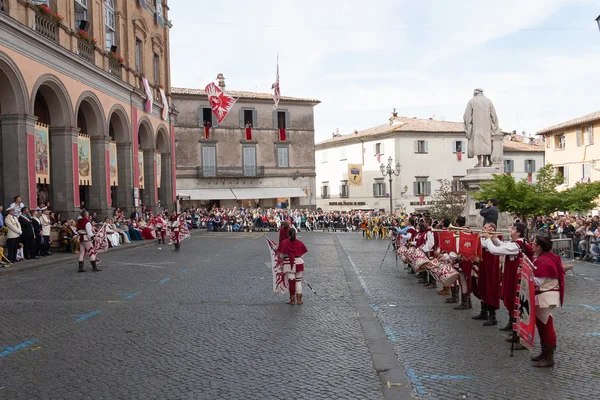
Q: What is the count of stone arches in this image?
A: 6